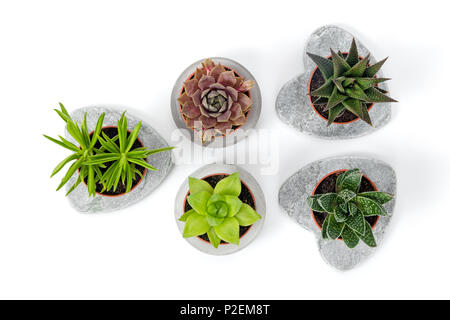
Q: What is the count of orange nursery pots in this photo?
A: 5